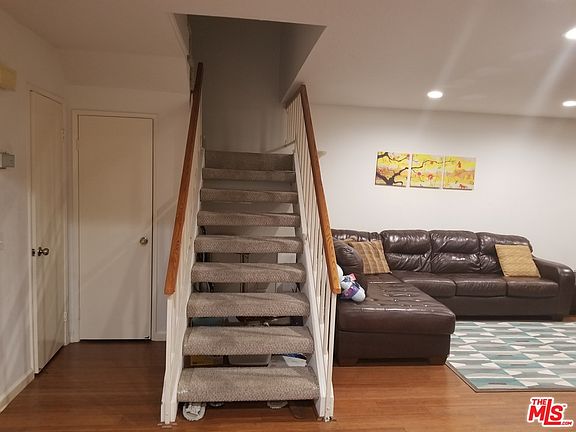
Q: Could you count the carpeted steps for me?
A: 9